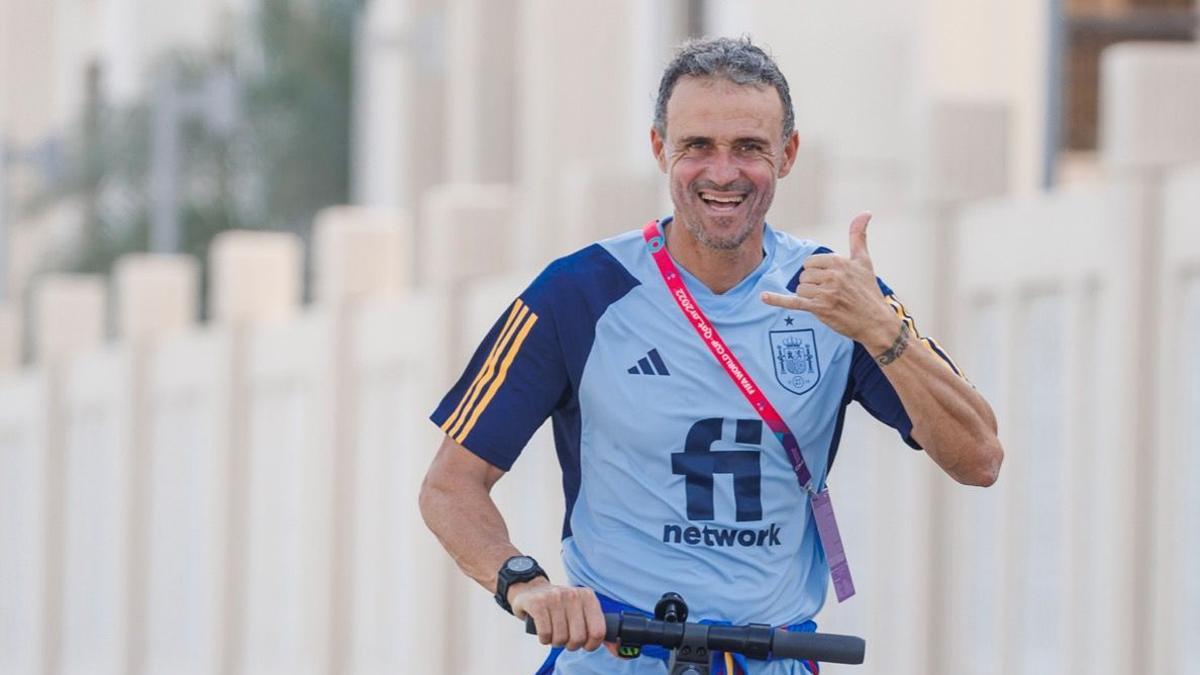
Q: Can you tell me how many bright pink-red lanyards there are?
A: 1